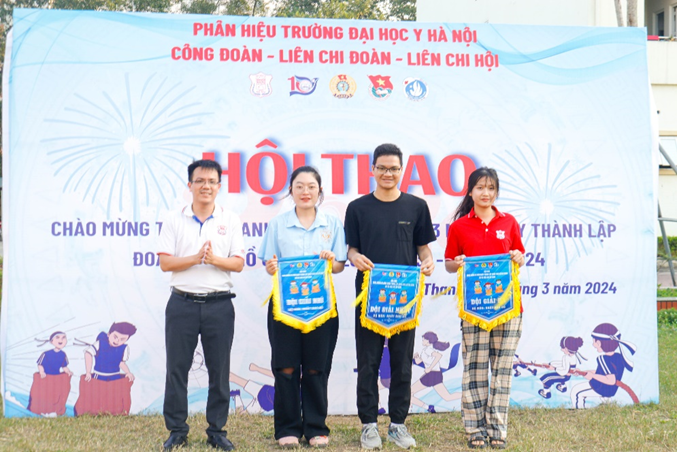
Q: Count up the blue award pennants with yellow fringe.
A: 3